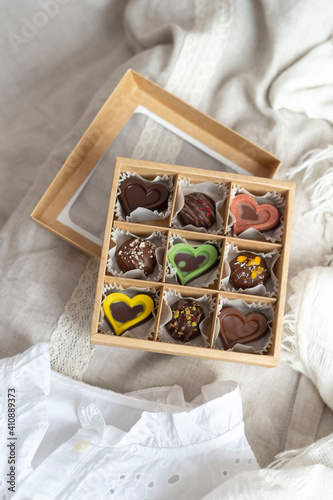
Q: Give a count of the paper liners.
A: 9